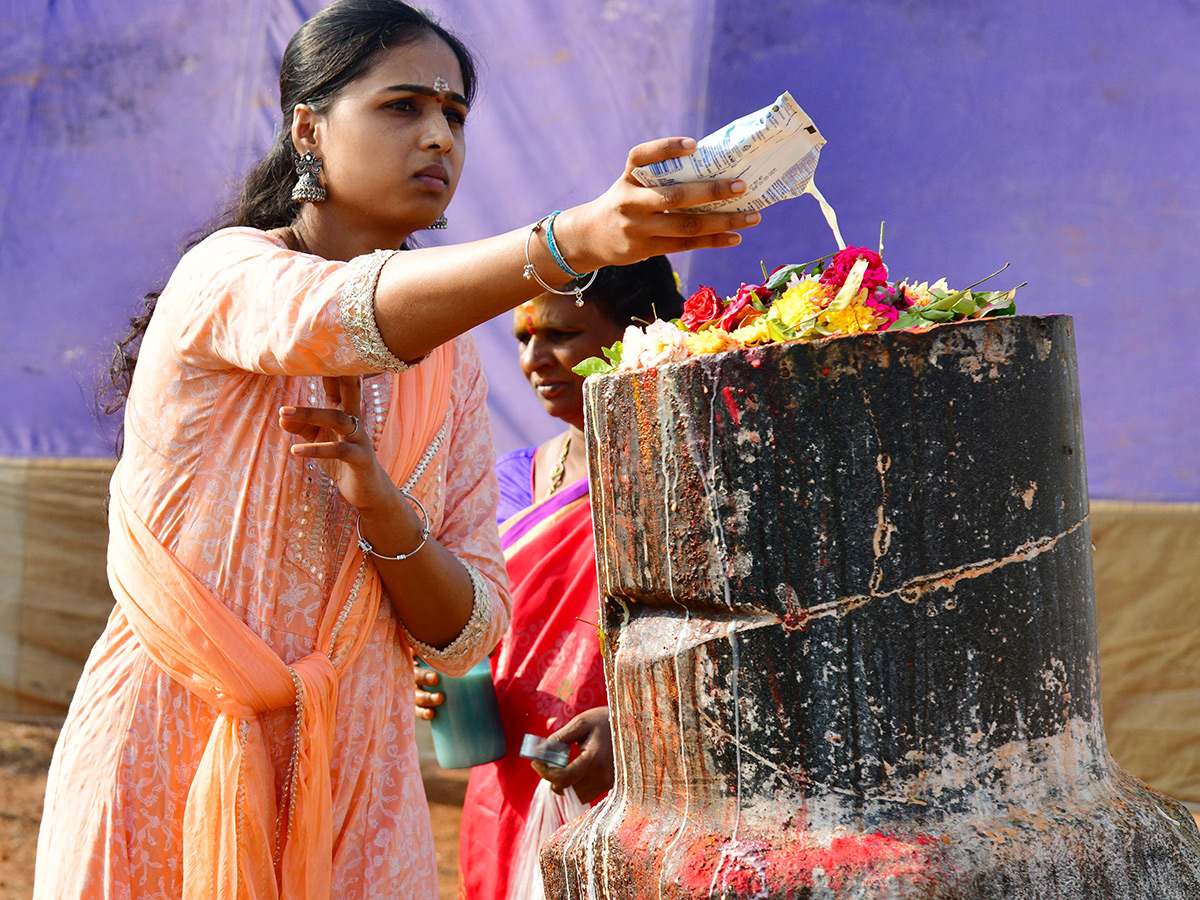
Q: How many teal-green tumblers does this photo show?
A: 1